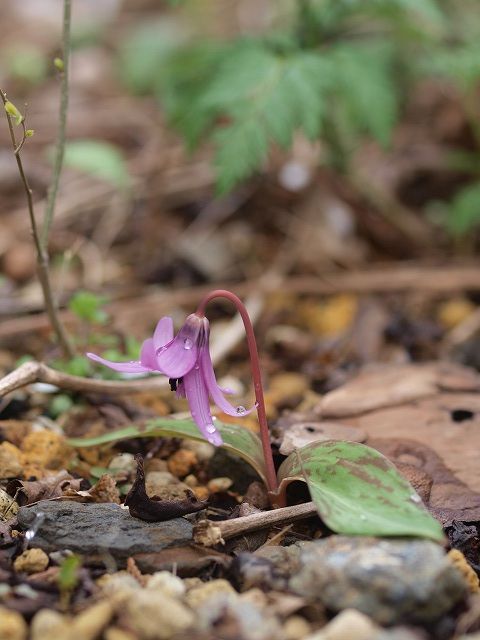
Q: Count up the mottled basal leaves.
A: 2